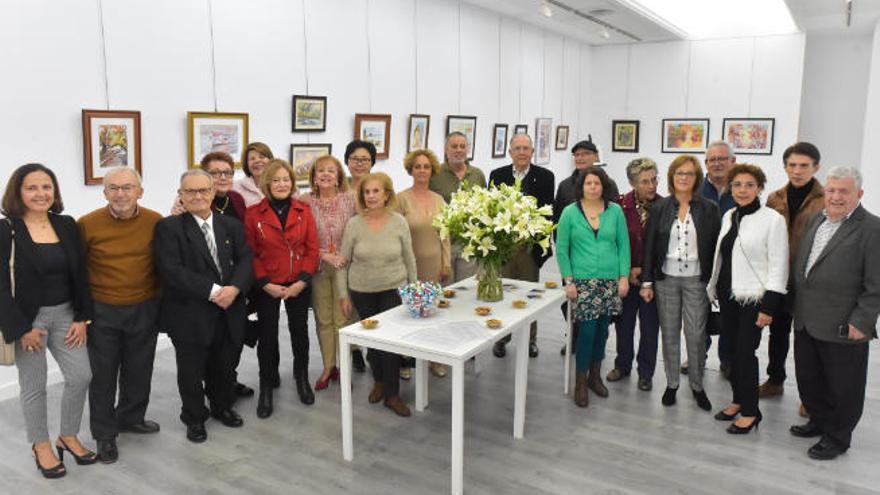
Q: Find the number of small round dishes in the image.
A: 7